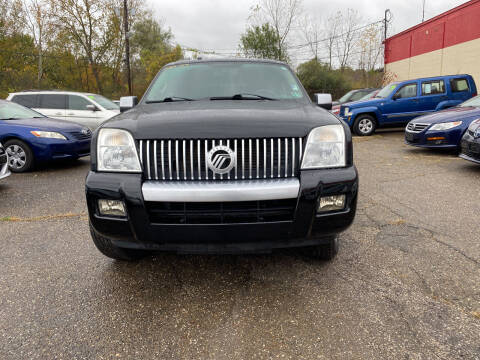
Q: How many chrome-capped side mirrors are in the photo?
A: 2